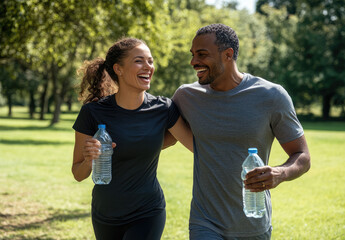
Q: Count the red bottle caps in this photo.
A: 0